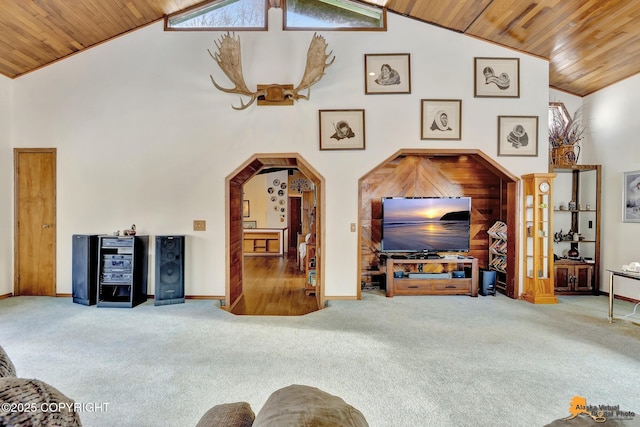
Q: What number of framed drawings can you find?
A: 5